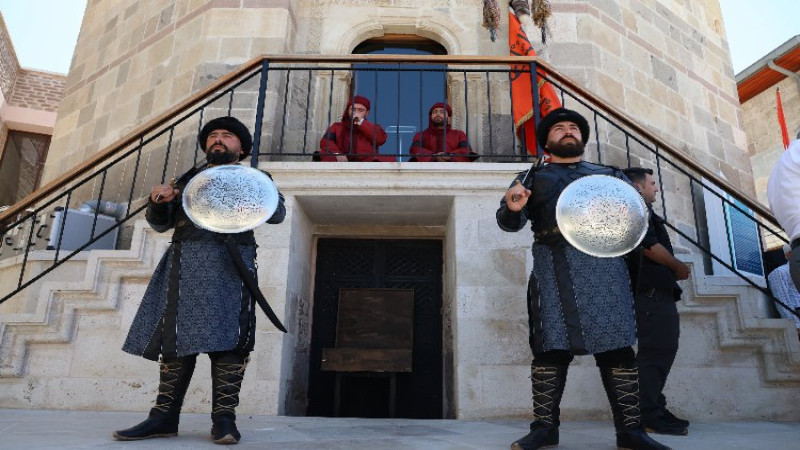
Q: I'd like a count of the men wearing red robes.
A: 2